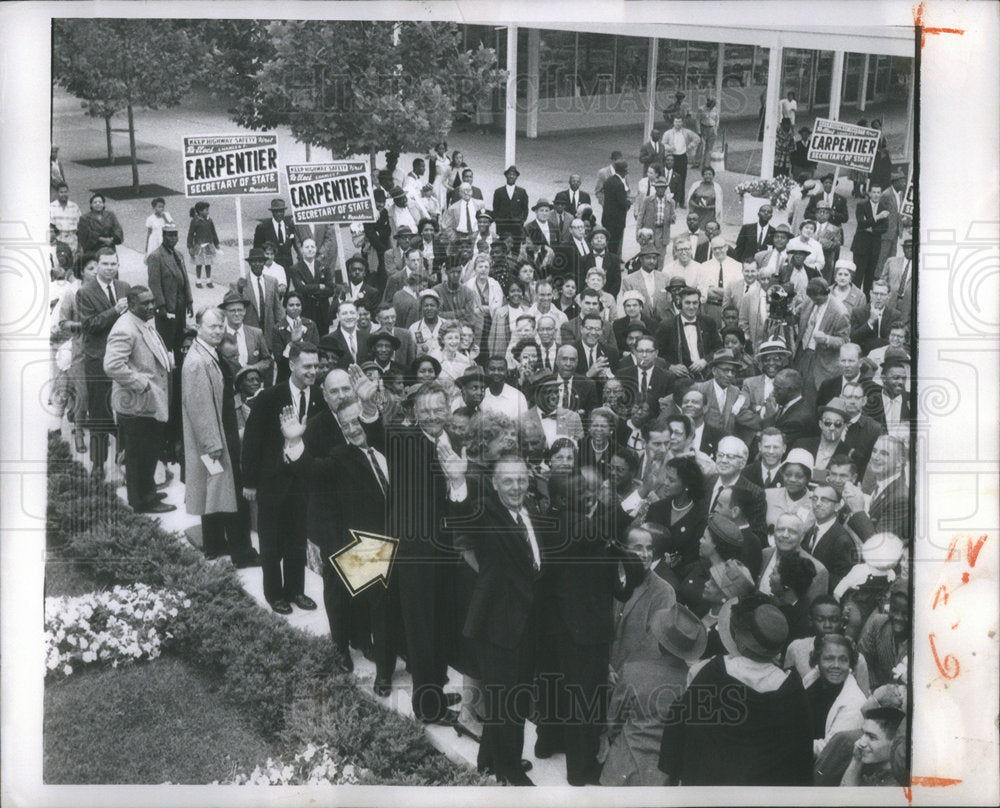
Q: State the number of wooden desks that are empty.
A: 0